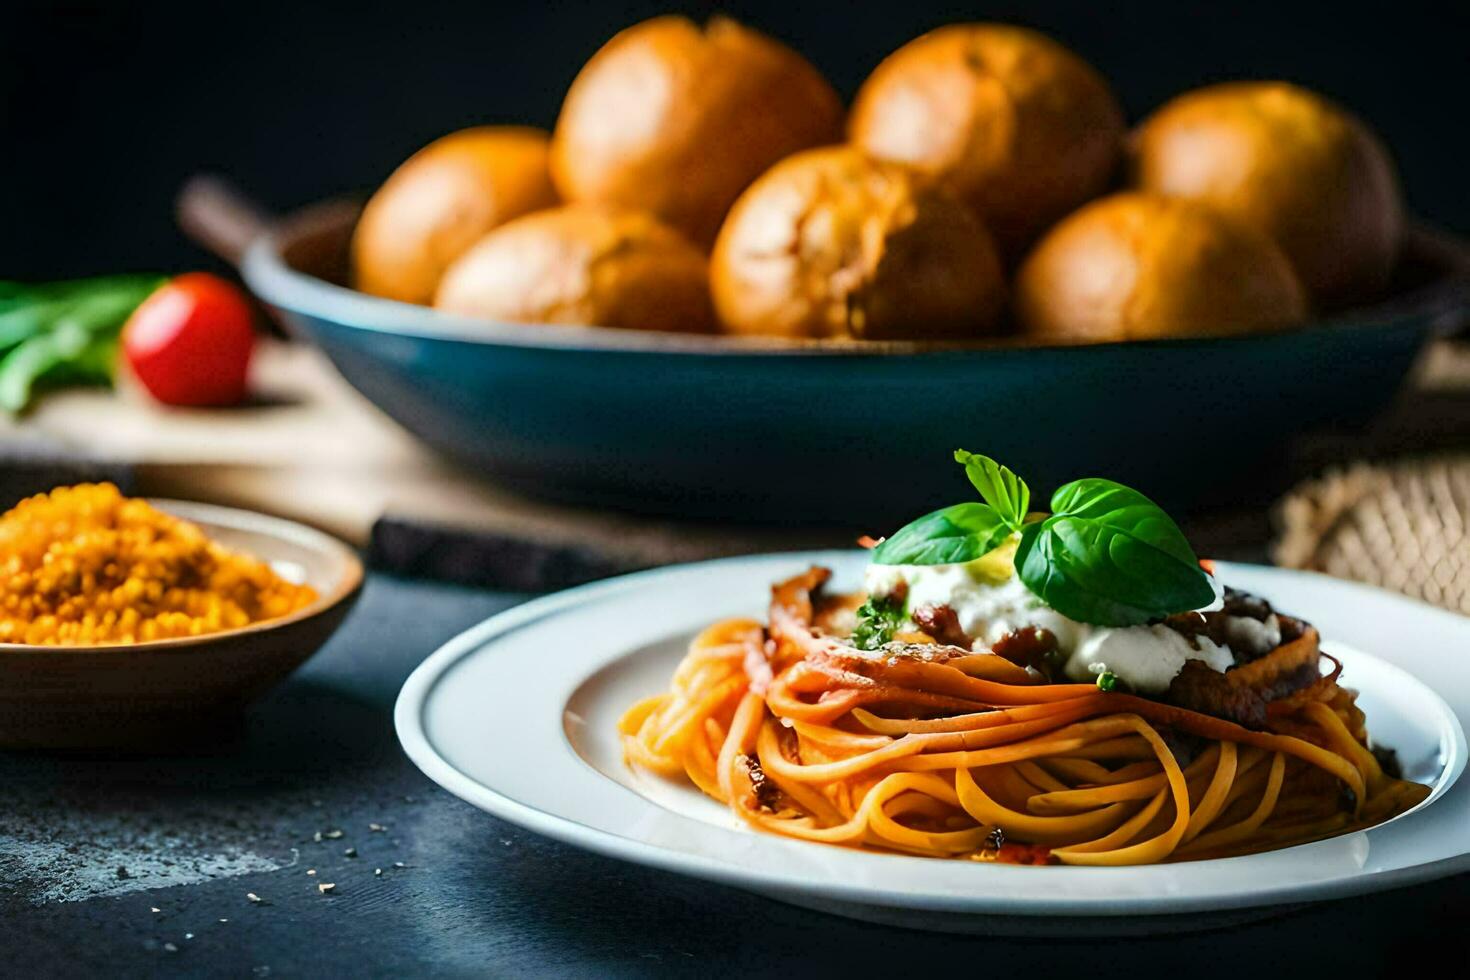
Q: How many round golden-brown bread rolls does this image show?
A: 7